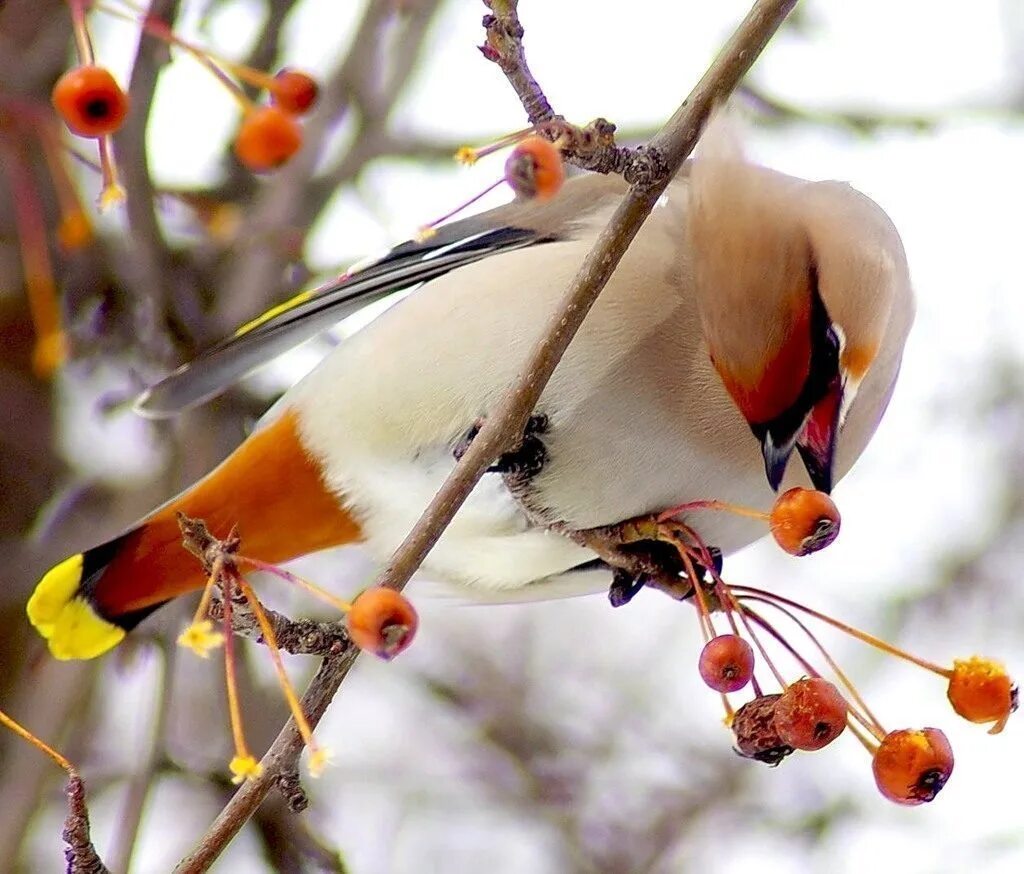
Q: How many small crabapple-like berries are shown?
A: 11